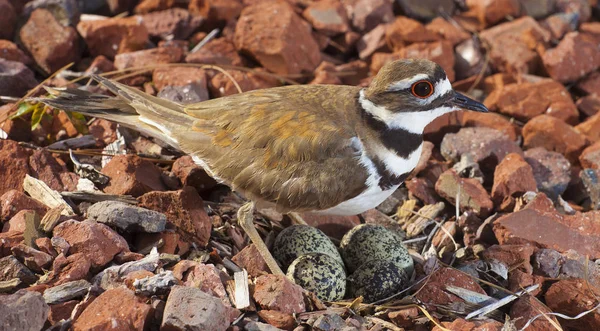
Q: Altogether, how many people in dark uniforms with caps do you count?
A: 0